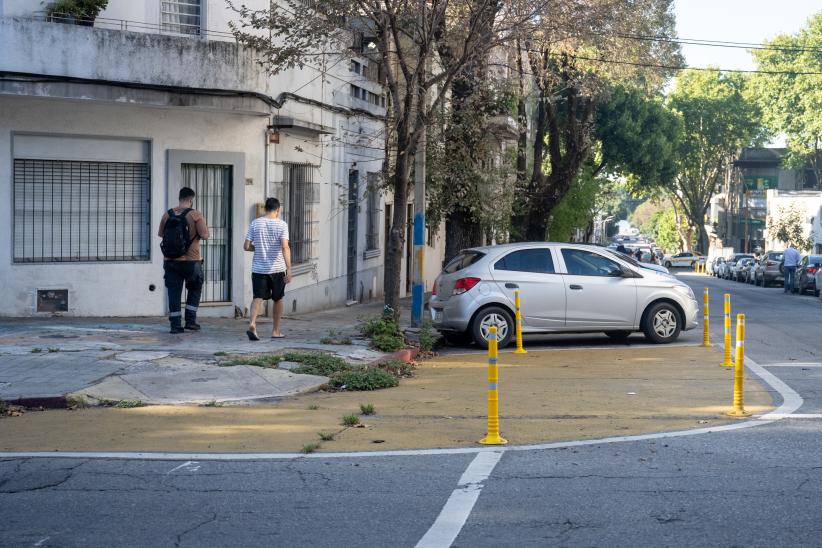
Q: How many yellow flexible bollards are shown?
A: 5